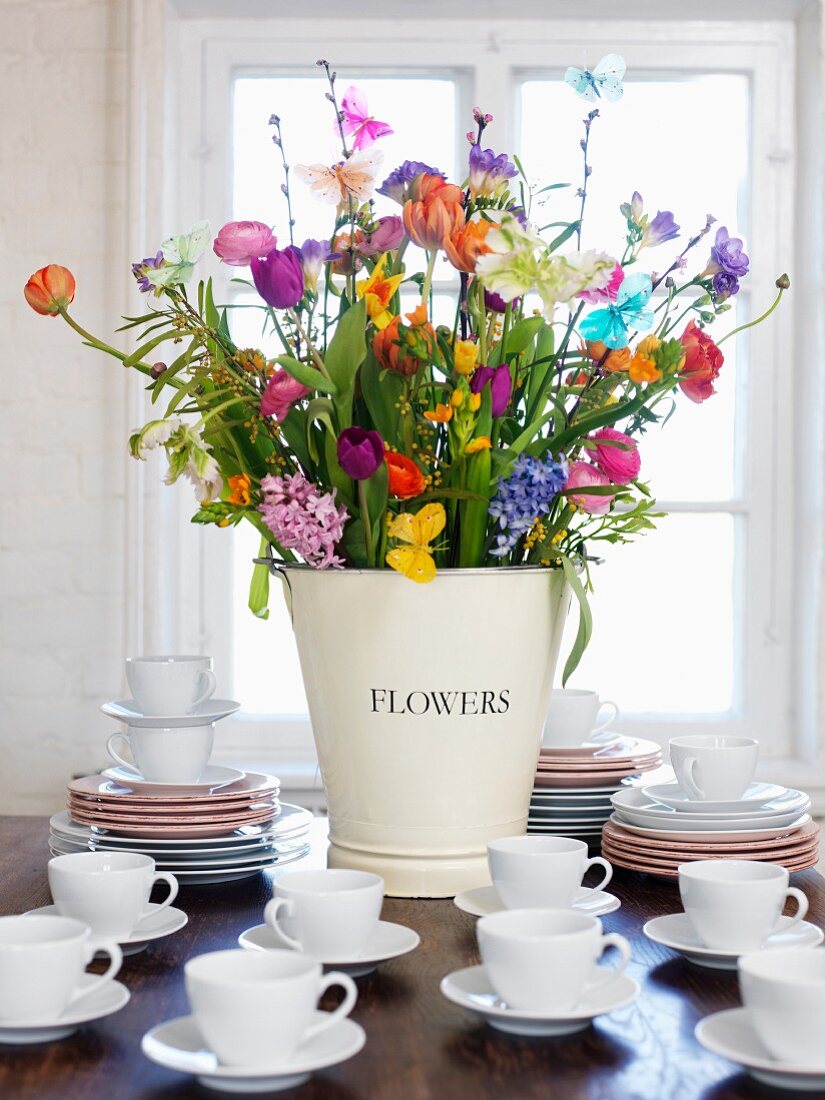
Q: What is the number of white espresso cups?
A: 12